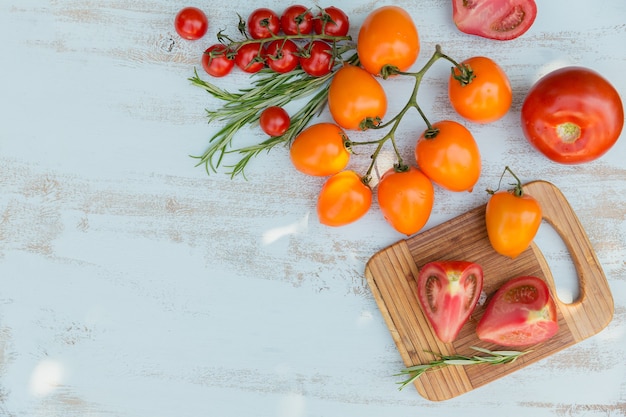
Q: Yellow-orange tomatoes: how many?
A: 8